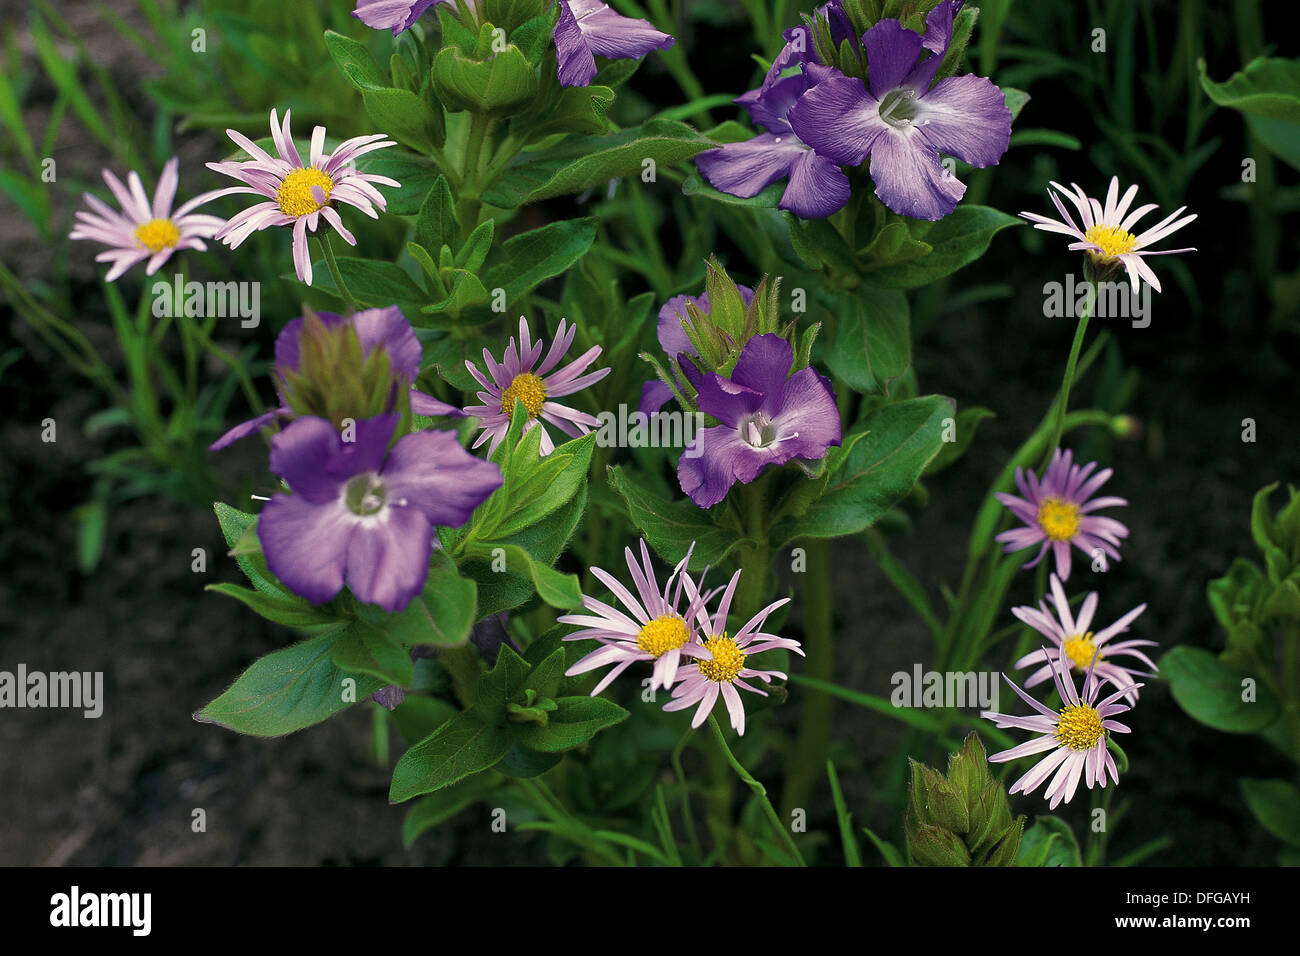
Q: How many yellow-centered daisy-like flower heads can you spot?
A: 9